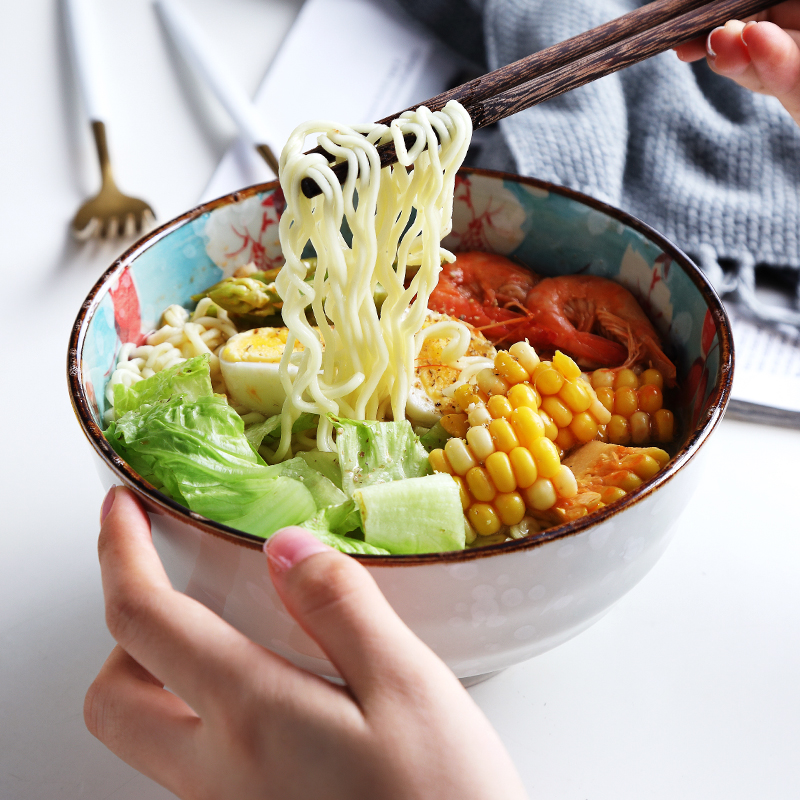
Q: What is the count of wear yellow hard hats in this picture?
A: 0